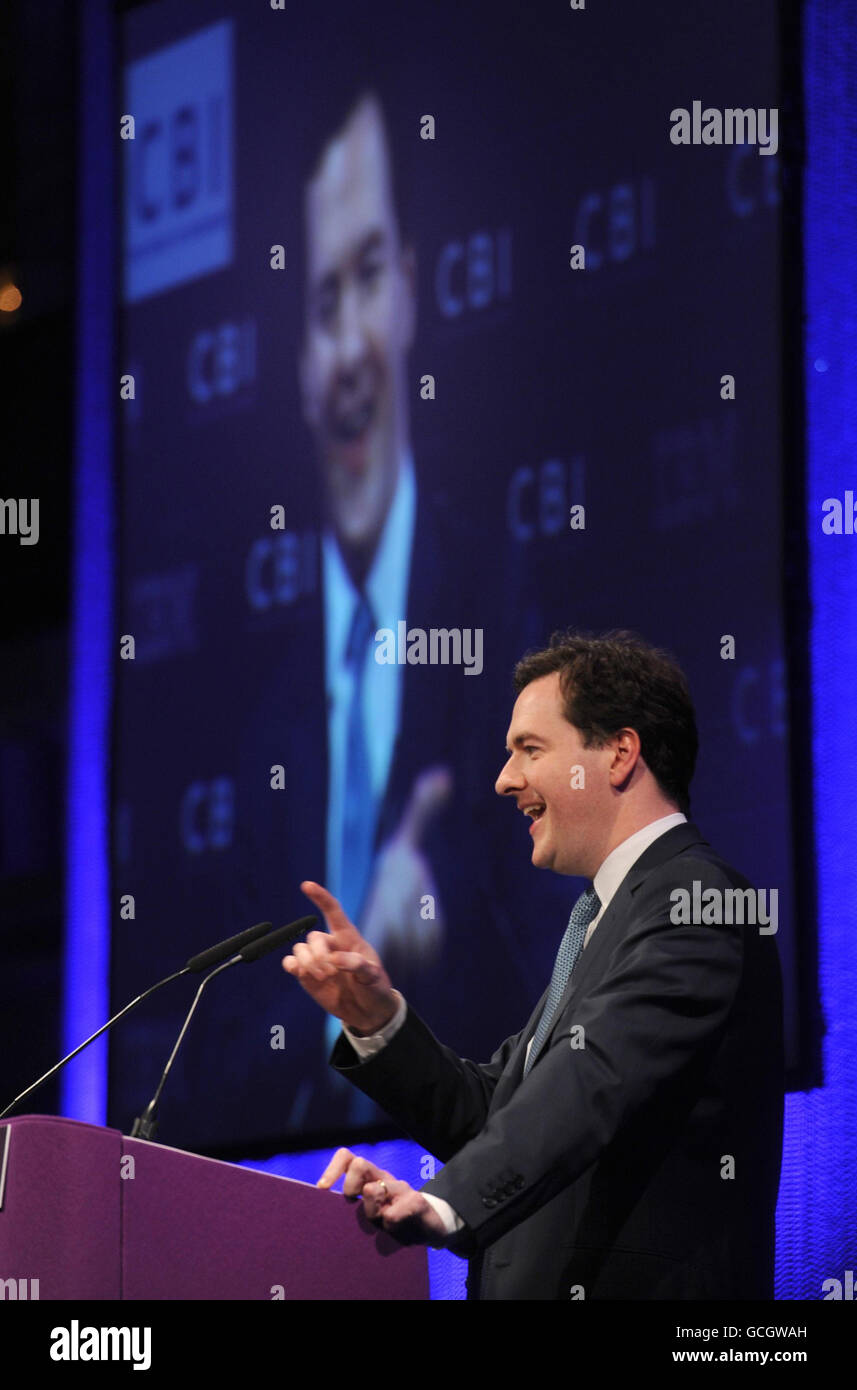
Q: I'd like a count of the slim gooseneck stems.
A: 2